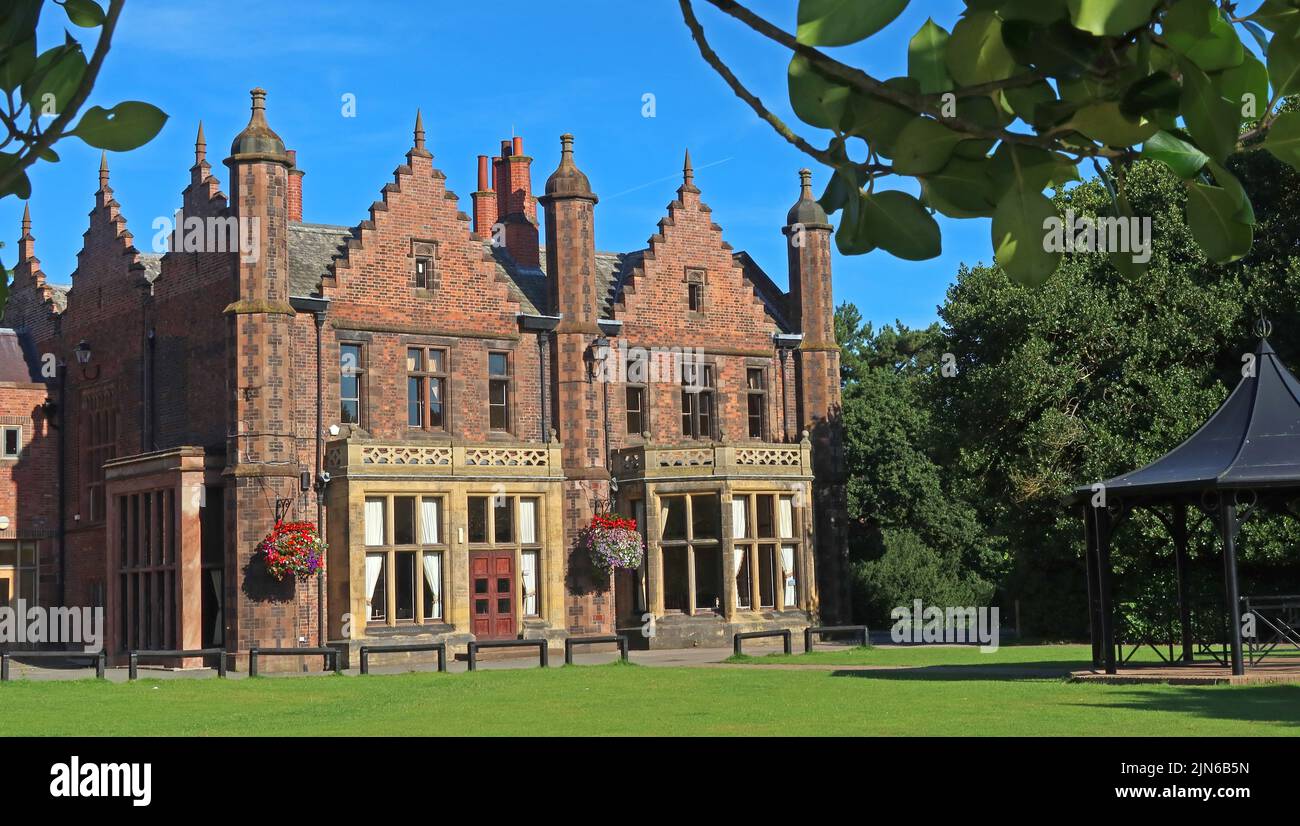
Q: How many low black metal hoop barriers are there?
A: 8